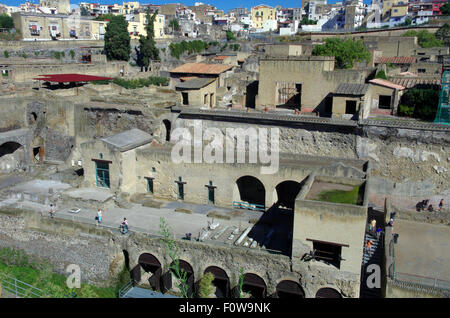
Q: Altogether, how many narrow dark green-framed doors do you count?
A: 3